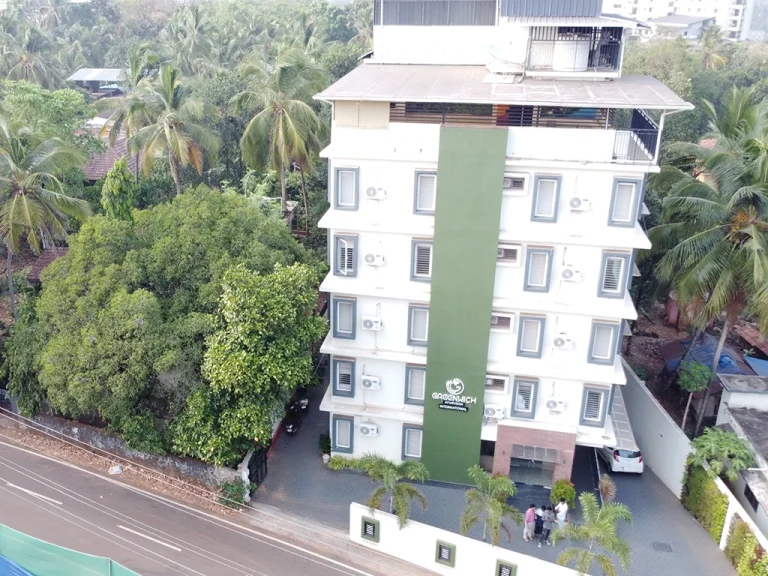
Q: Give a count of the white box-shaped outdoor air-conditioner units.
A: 10